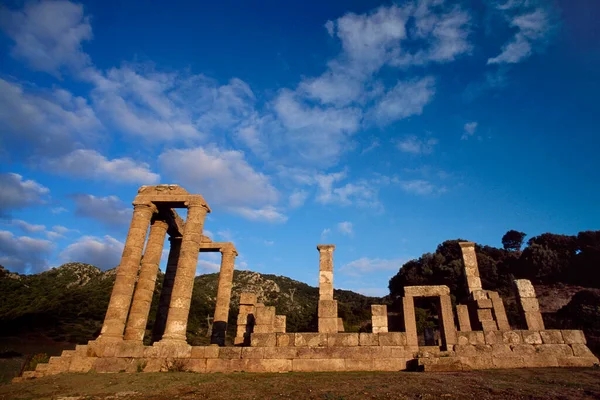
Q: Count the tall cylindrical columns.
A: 5